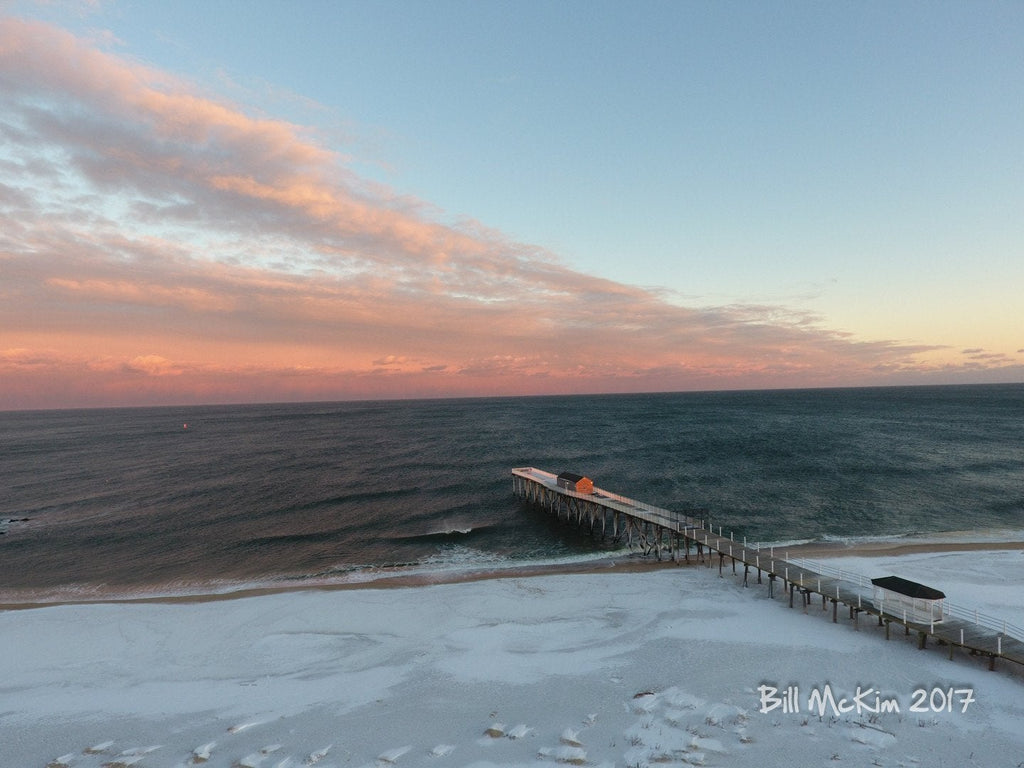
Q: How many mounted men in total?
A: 0